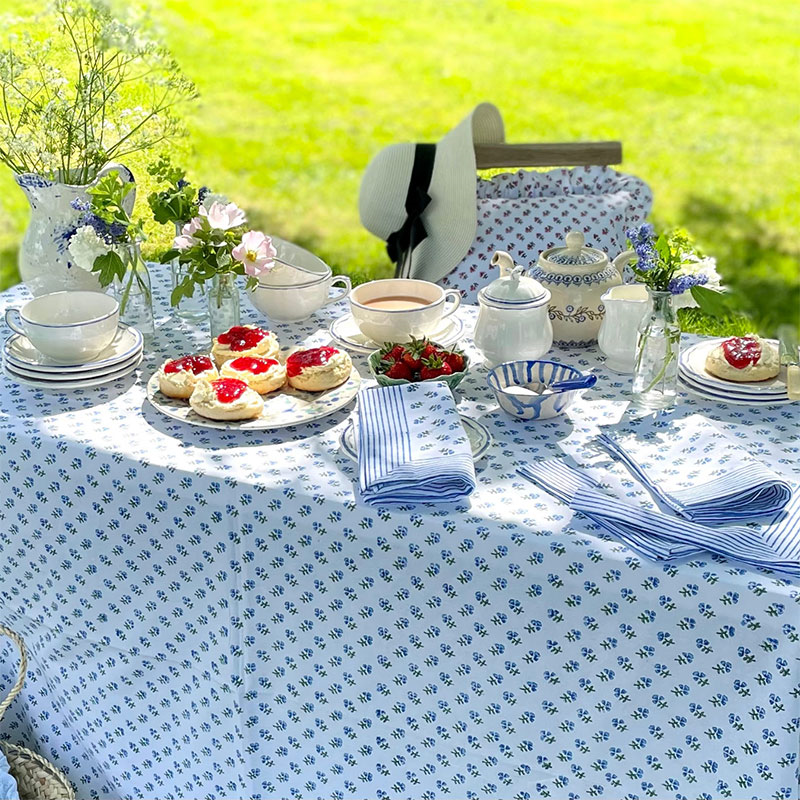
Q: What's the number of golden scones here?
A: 6